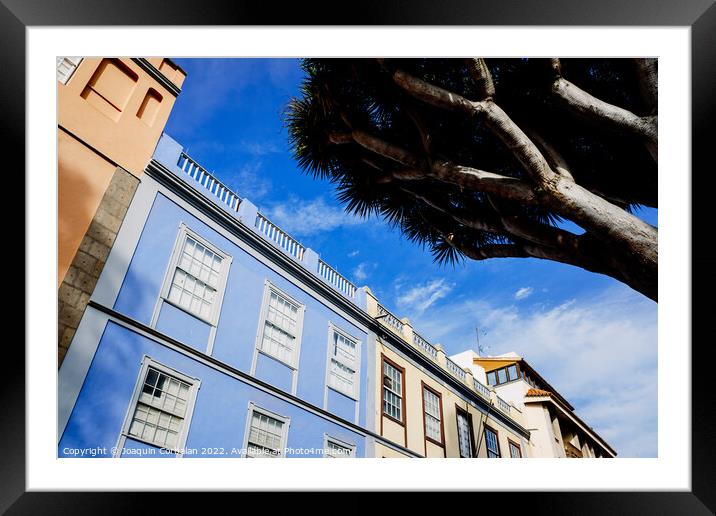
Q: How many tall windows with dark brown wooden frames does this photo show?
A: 5